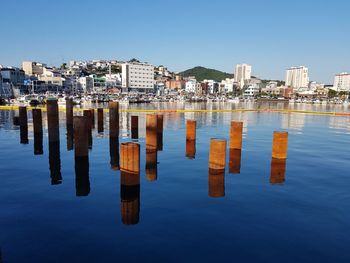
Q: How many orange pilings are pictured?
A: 6